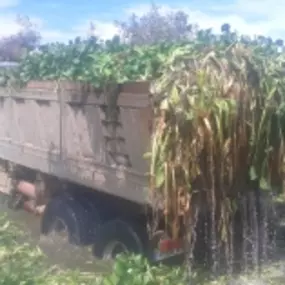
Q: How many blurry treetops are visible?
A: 2